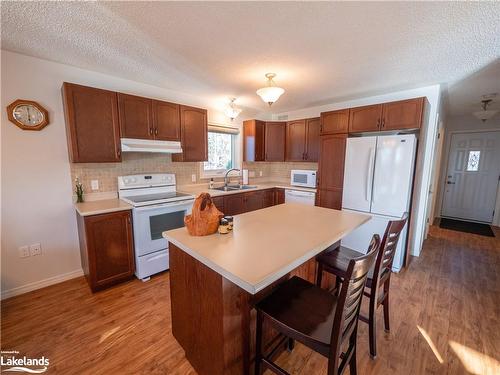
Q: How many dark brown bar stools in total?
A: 2